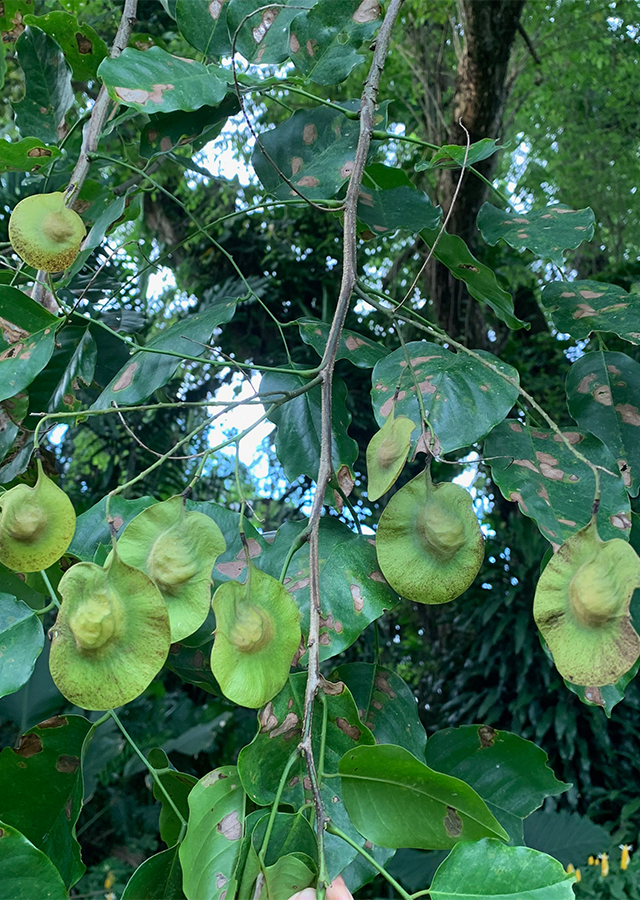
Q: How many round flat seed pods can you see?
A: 8